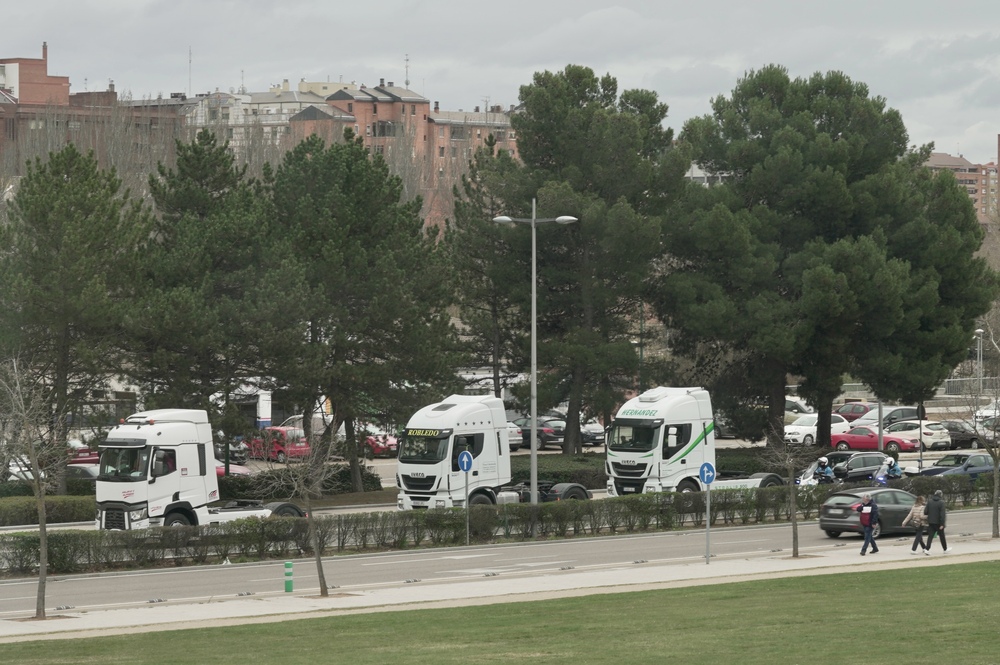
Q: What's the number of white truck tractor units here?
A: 3